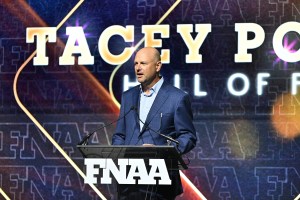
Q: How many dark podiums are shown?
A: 1